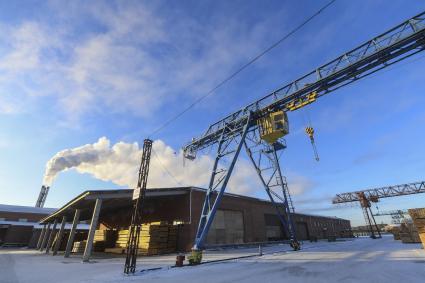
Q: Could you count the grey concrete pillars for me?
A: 6